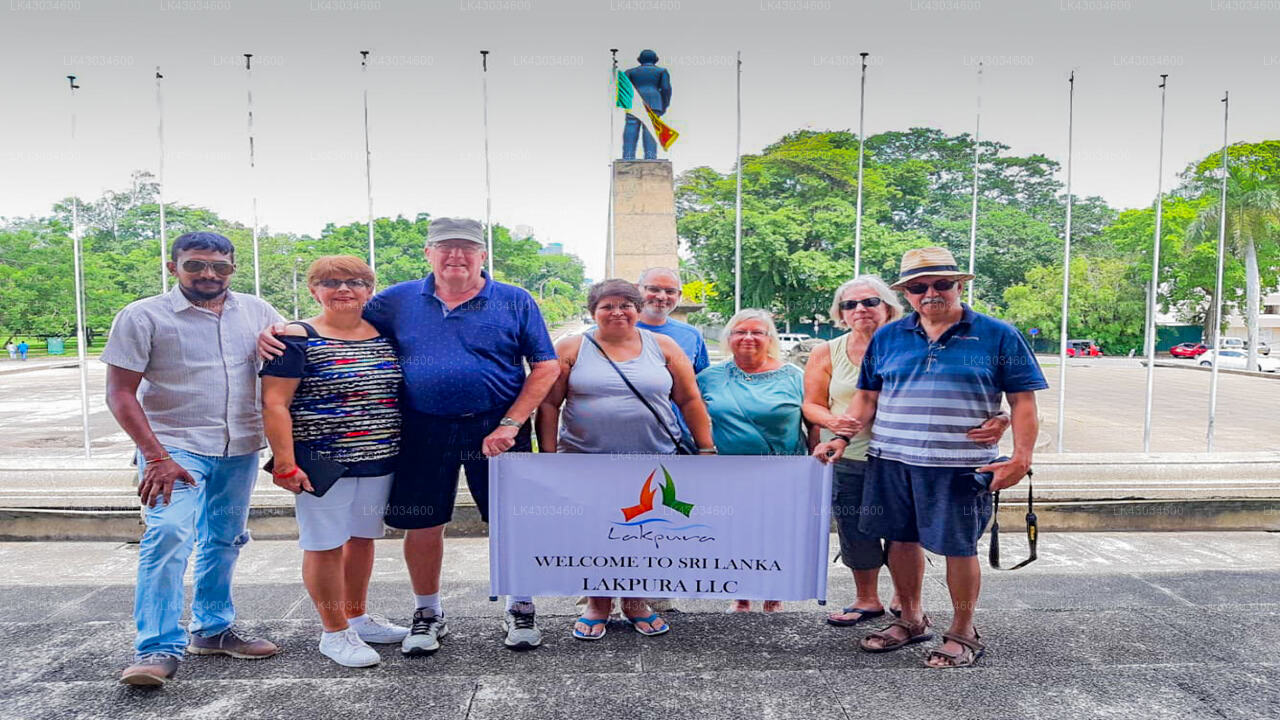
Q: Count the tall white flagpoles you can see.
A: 12